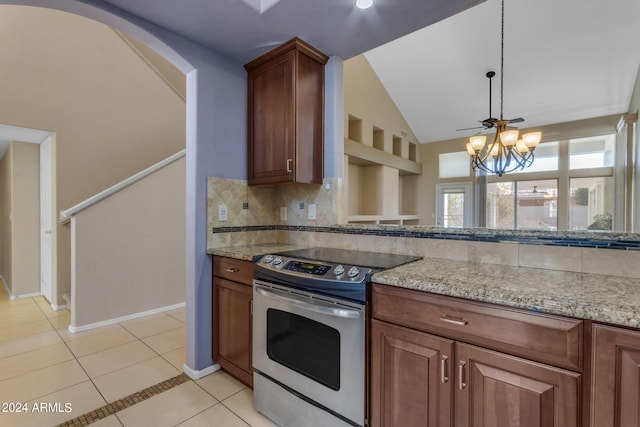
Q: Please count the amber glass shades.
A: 6